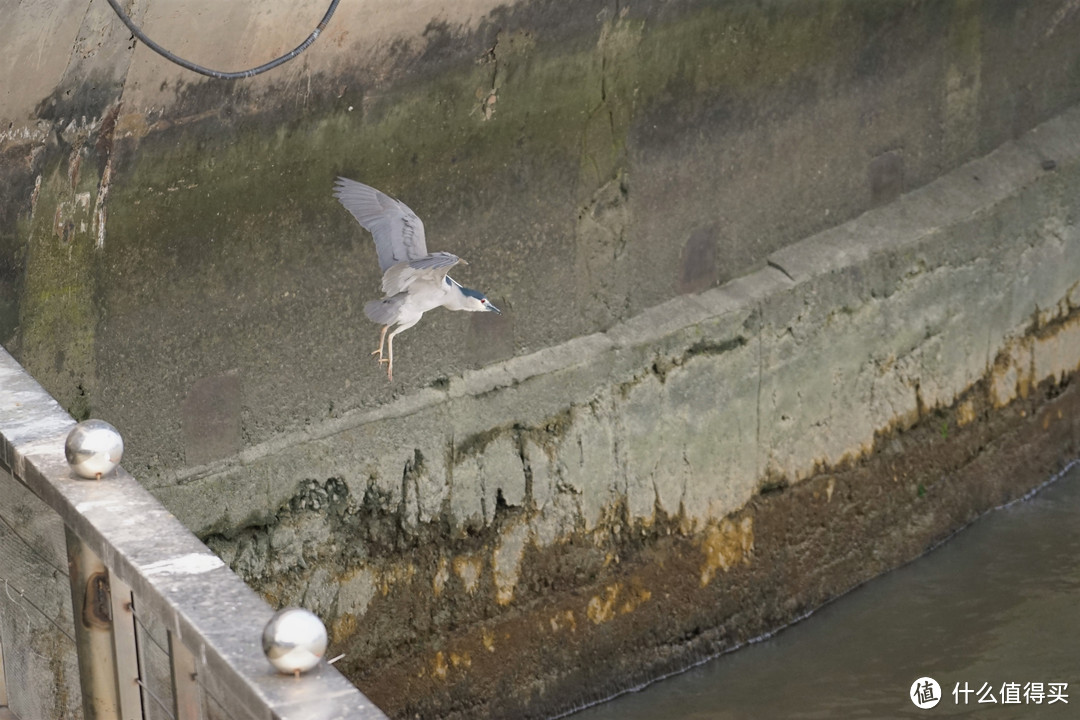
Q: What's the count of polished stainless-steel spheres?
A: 2